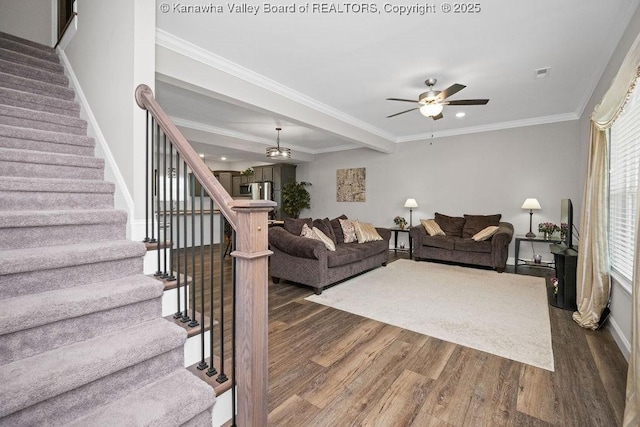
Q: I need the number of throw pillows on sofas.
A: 6